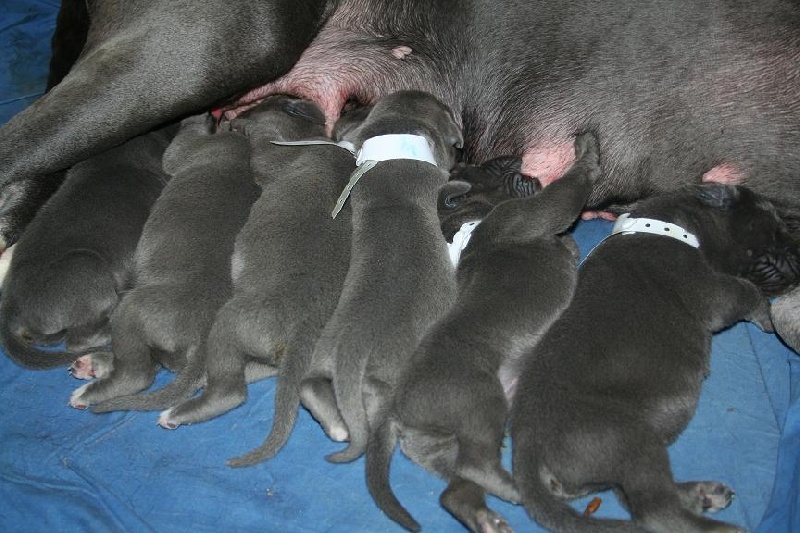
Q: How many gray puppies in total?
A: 6